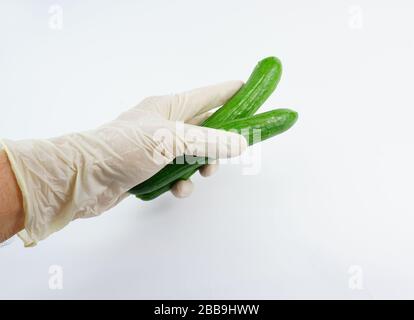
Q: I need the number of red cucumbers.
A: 0